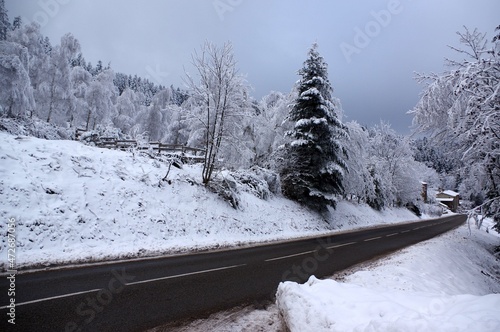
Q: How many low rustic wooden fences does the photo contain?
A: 1